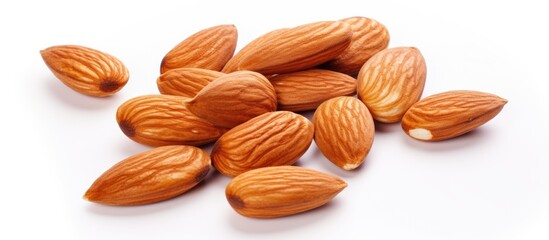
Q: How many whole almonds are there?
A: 14